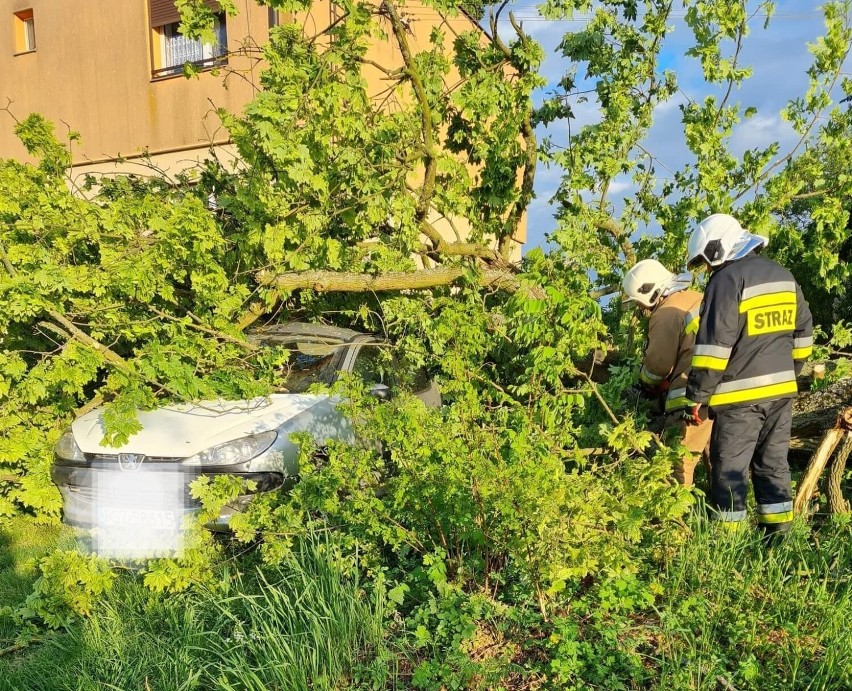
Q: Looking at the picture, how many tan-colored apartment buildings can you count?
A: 1